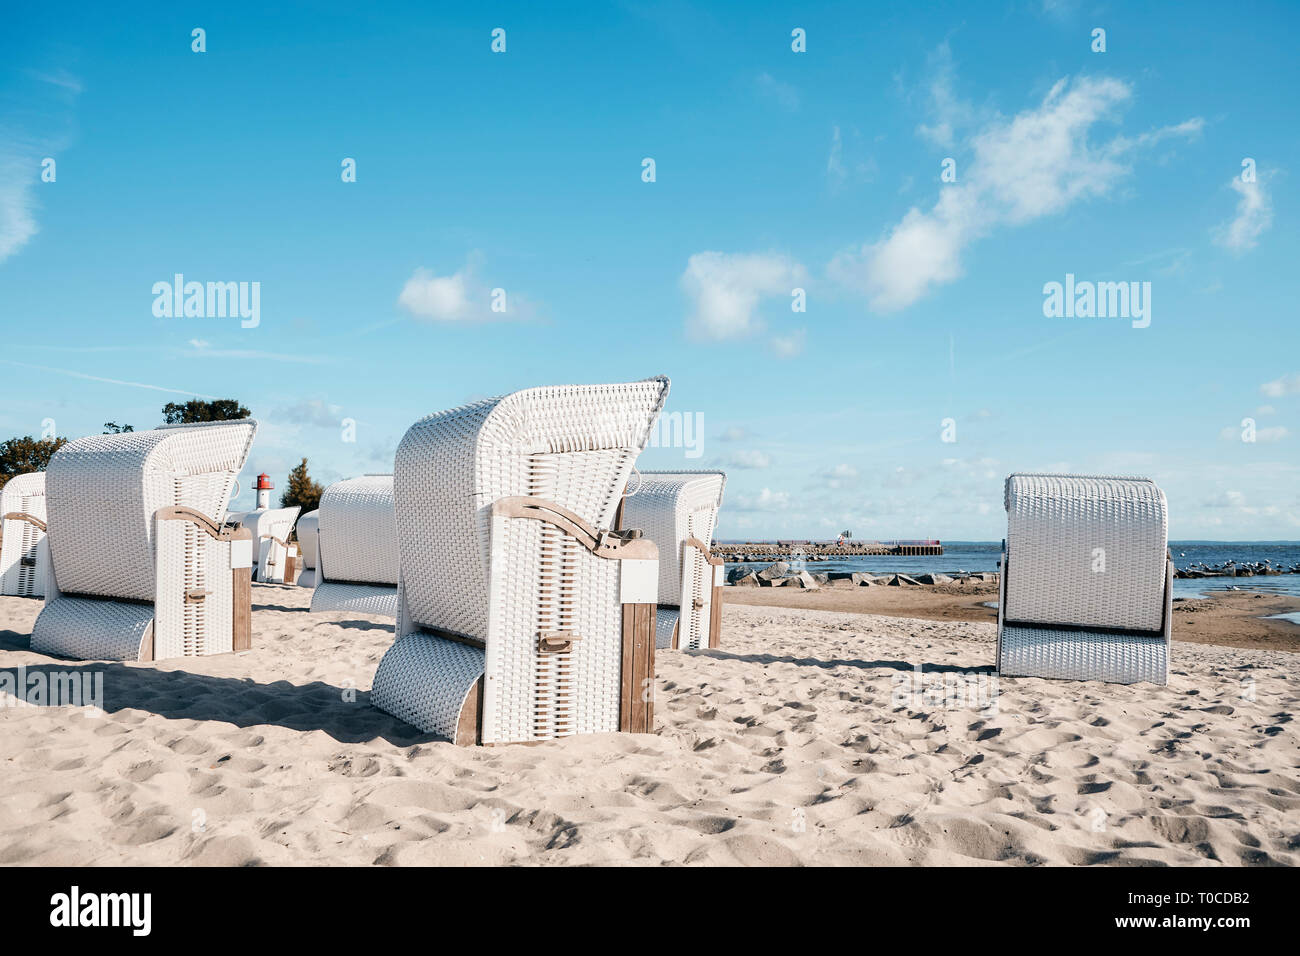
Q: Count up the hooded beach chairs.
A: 8